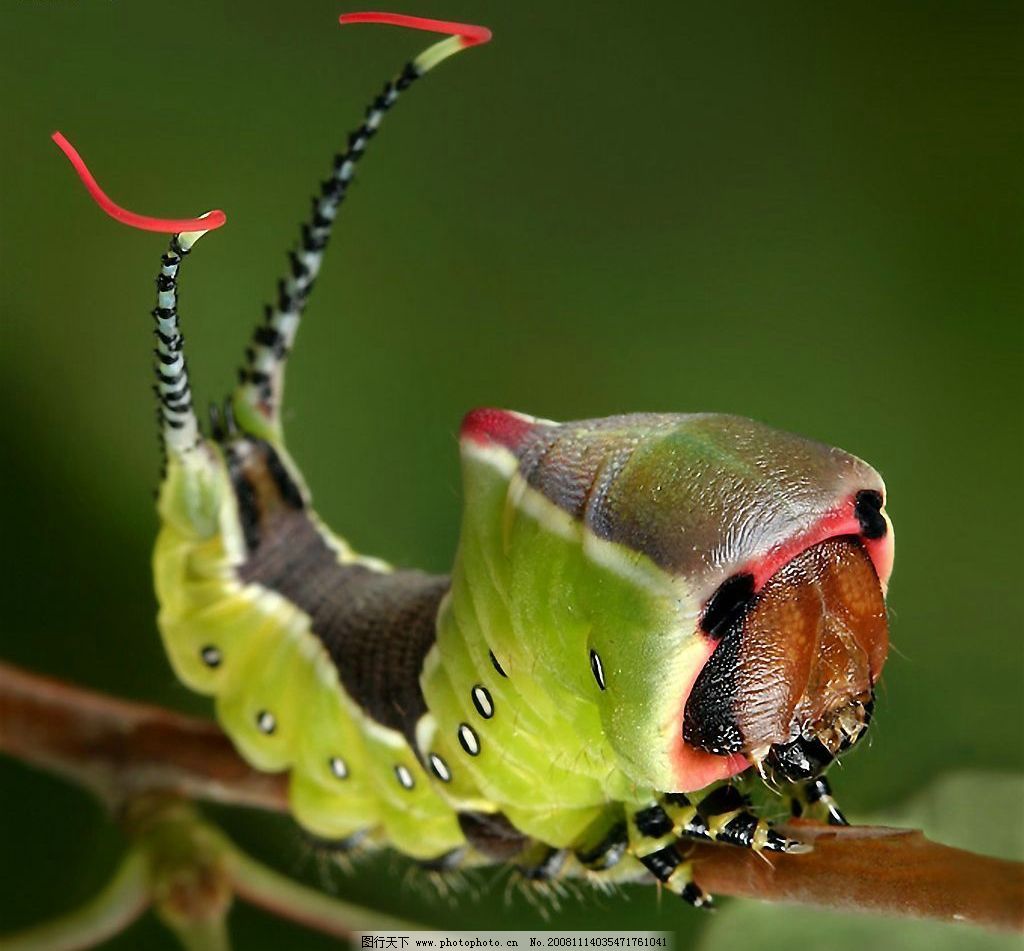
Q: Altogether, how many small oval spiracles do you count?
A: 9